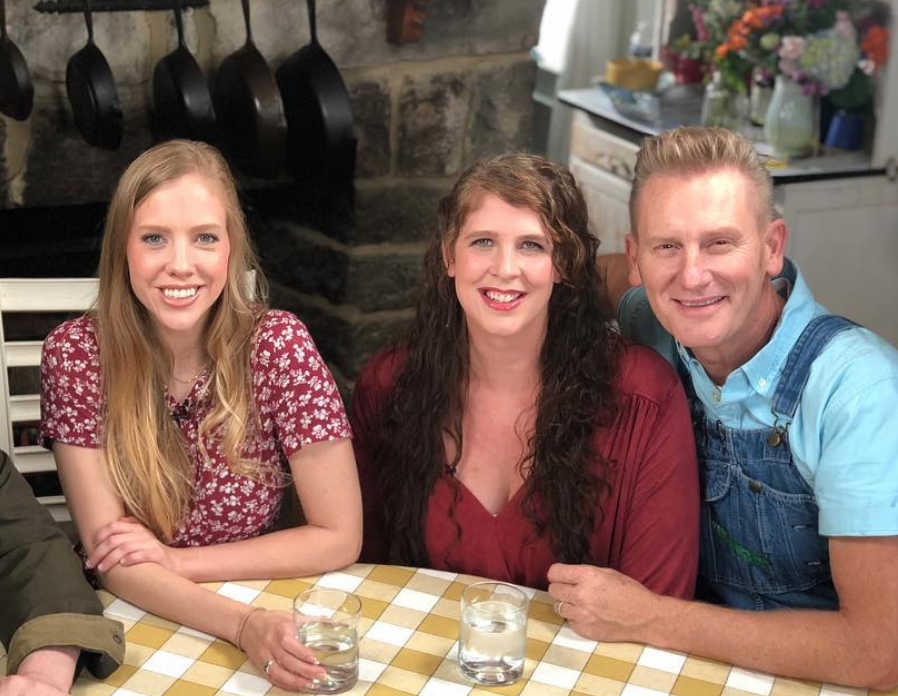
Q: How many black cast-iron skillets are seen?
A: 5